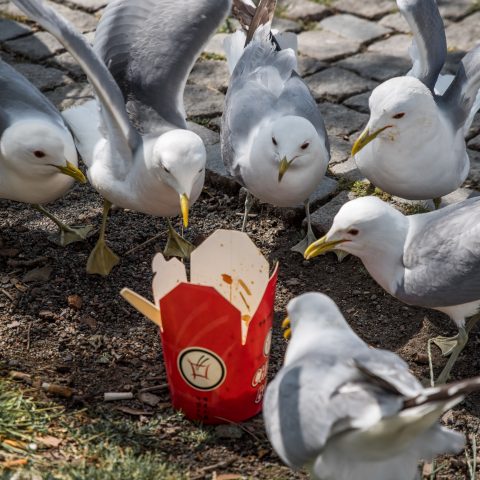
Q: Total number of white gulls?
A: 6